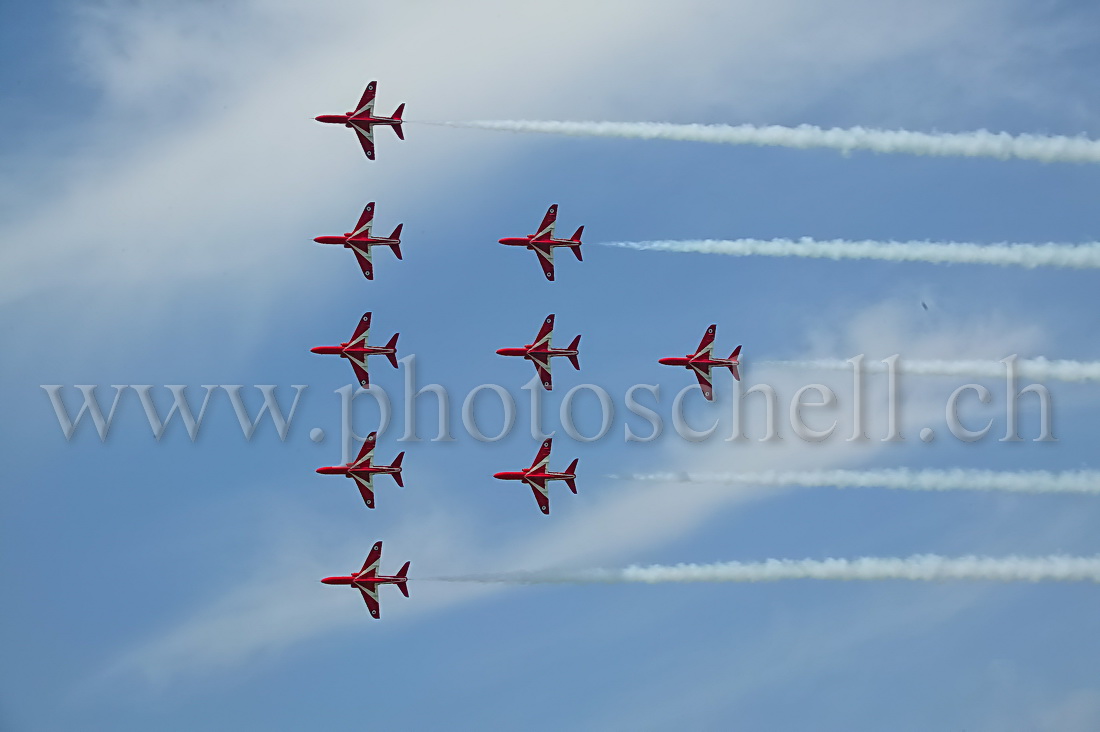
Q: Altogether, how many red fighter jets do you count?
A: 9